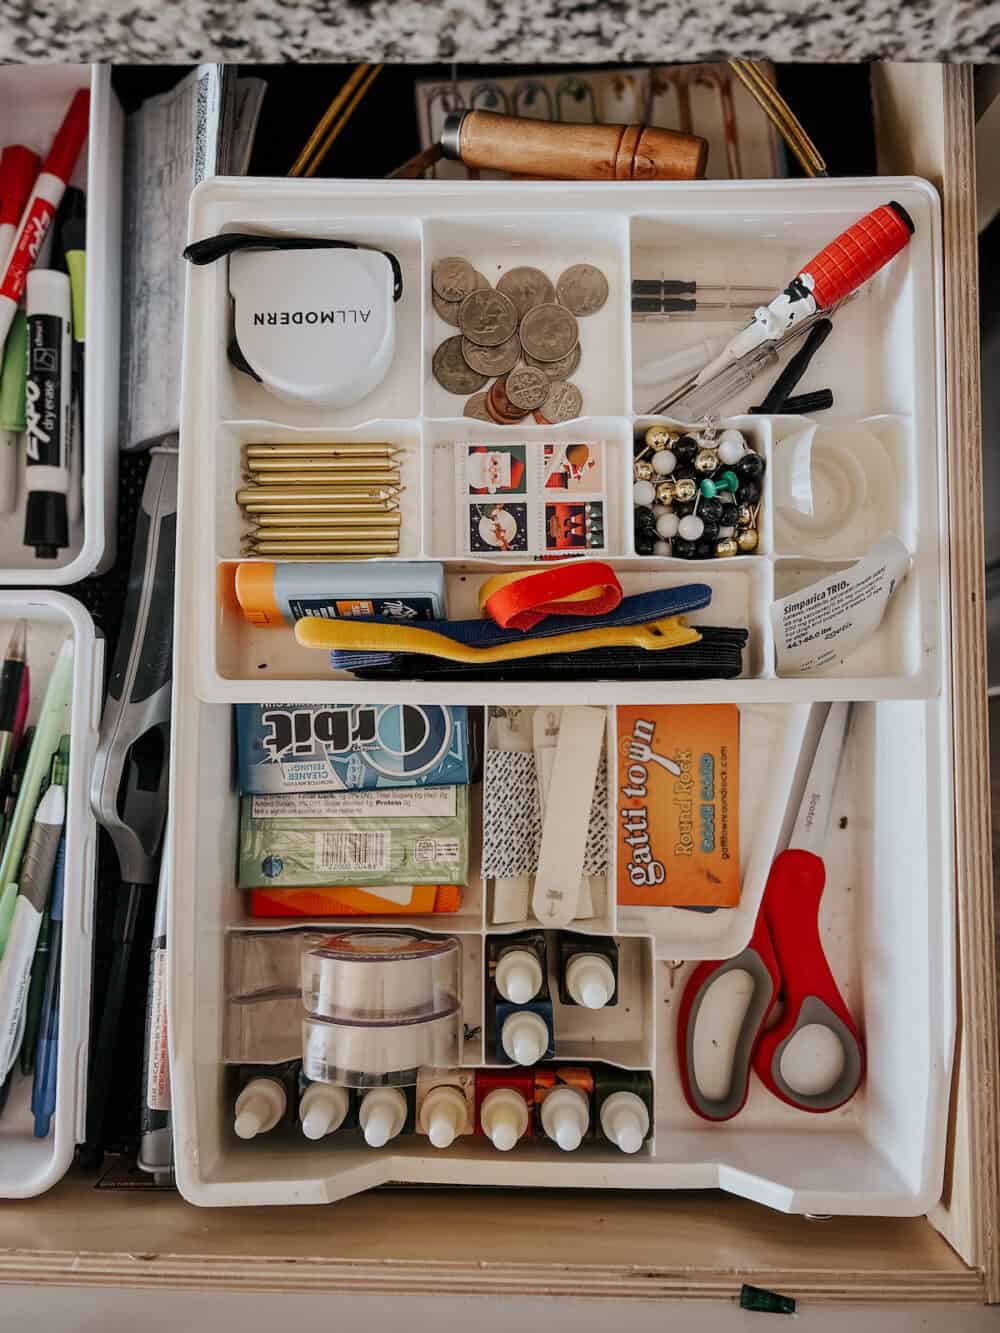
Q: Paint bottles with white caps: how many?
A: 10